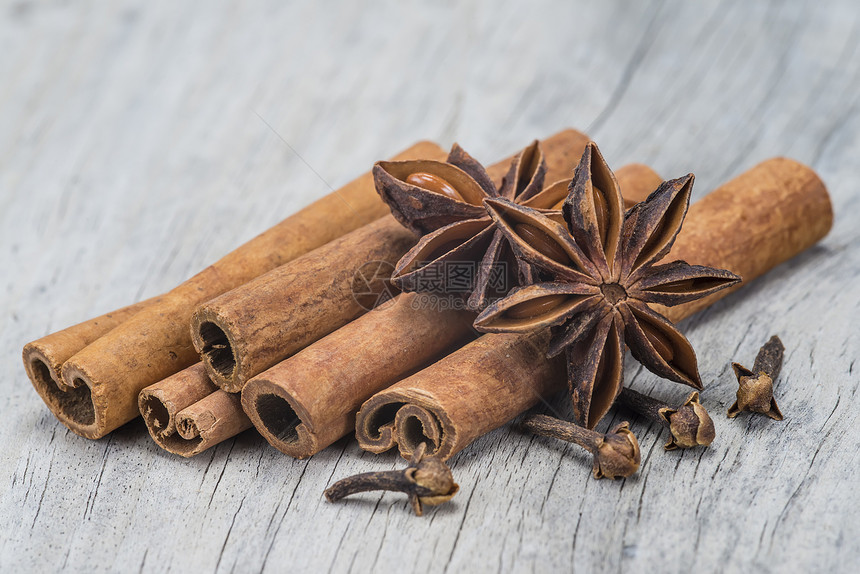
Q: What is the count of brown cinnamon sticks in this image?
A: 5